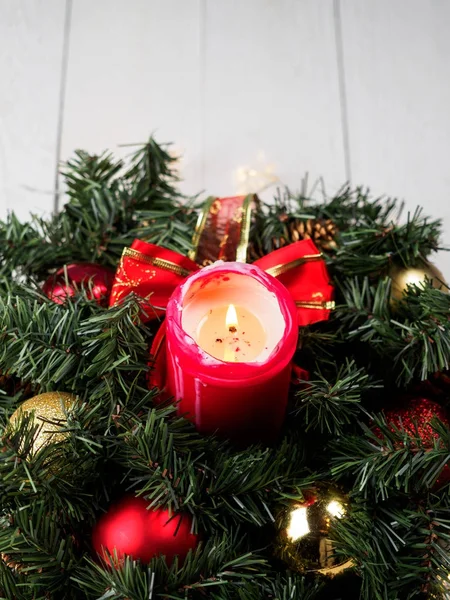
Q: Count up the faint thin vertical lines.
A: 3